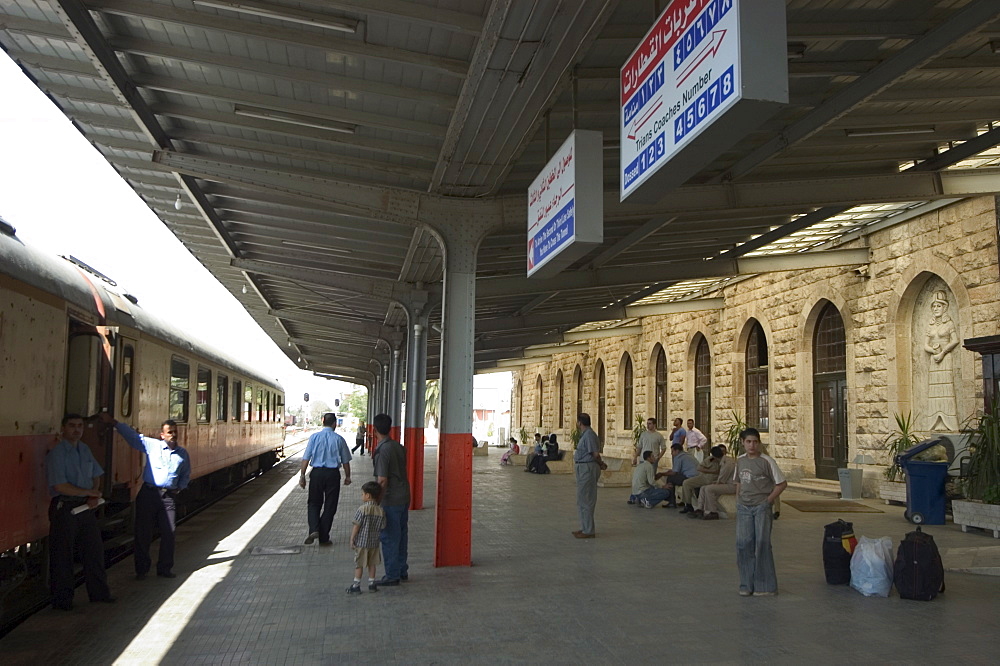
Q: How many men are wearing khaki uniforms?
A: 2